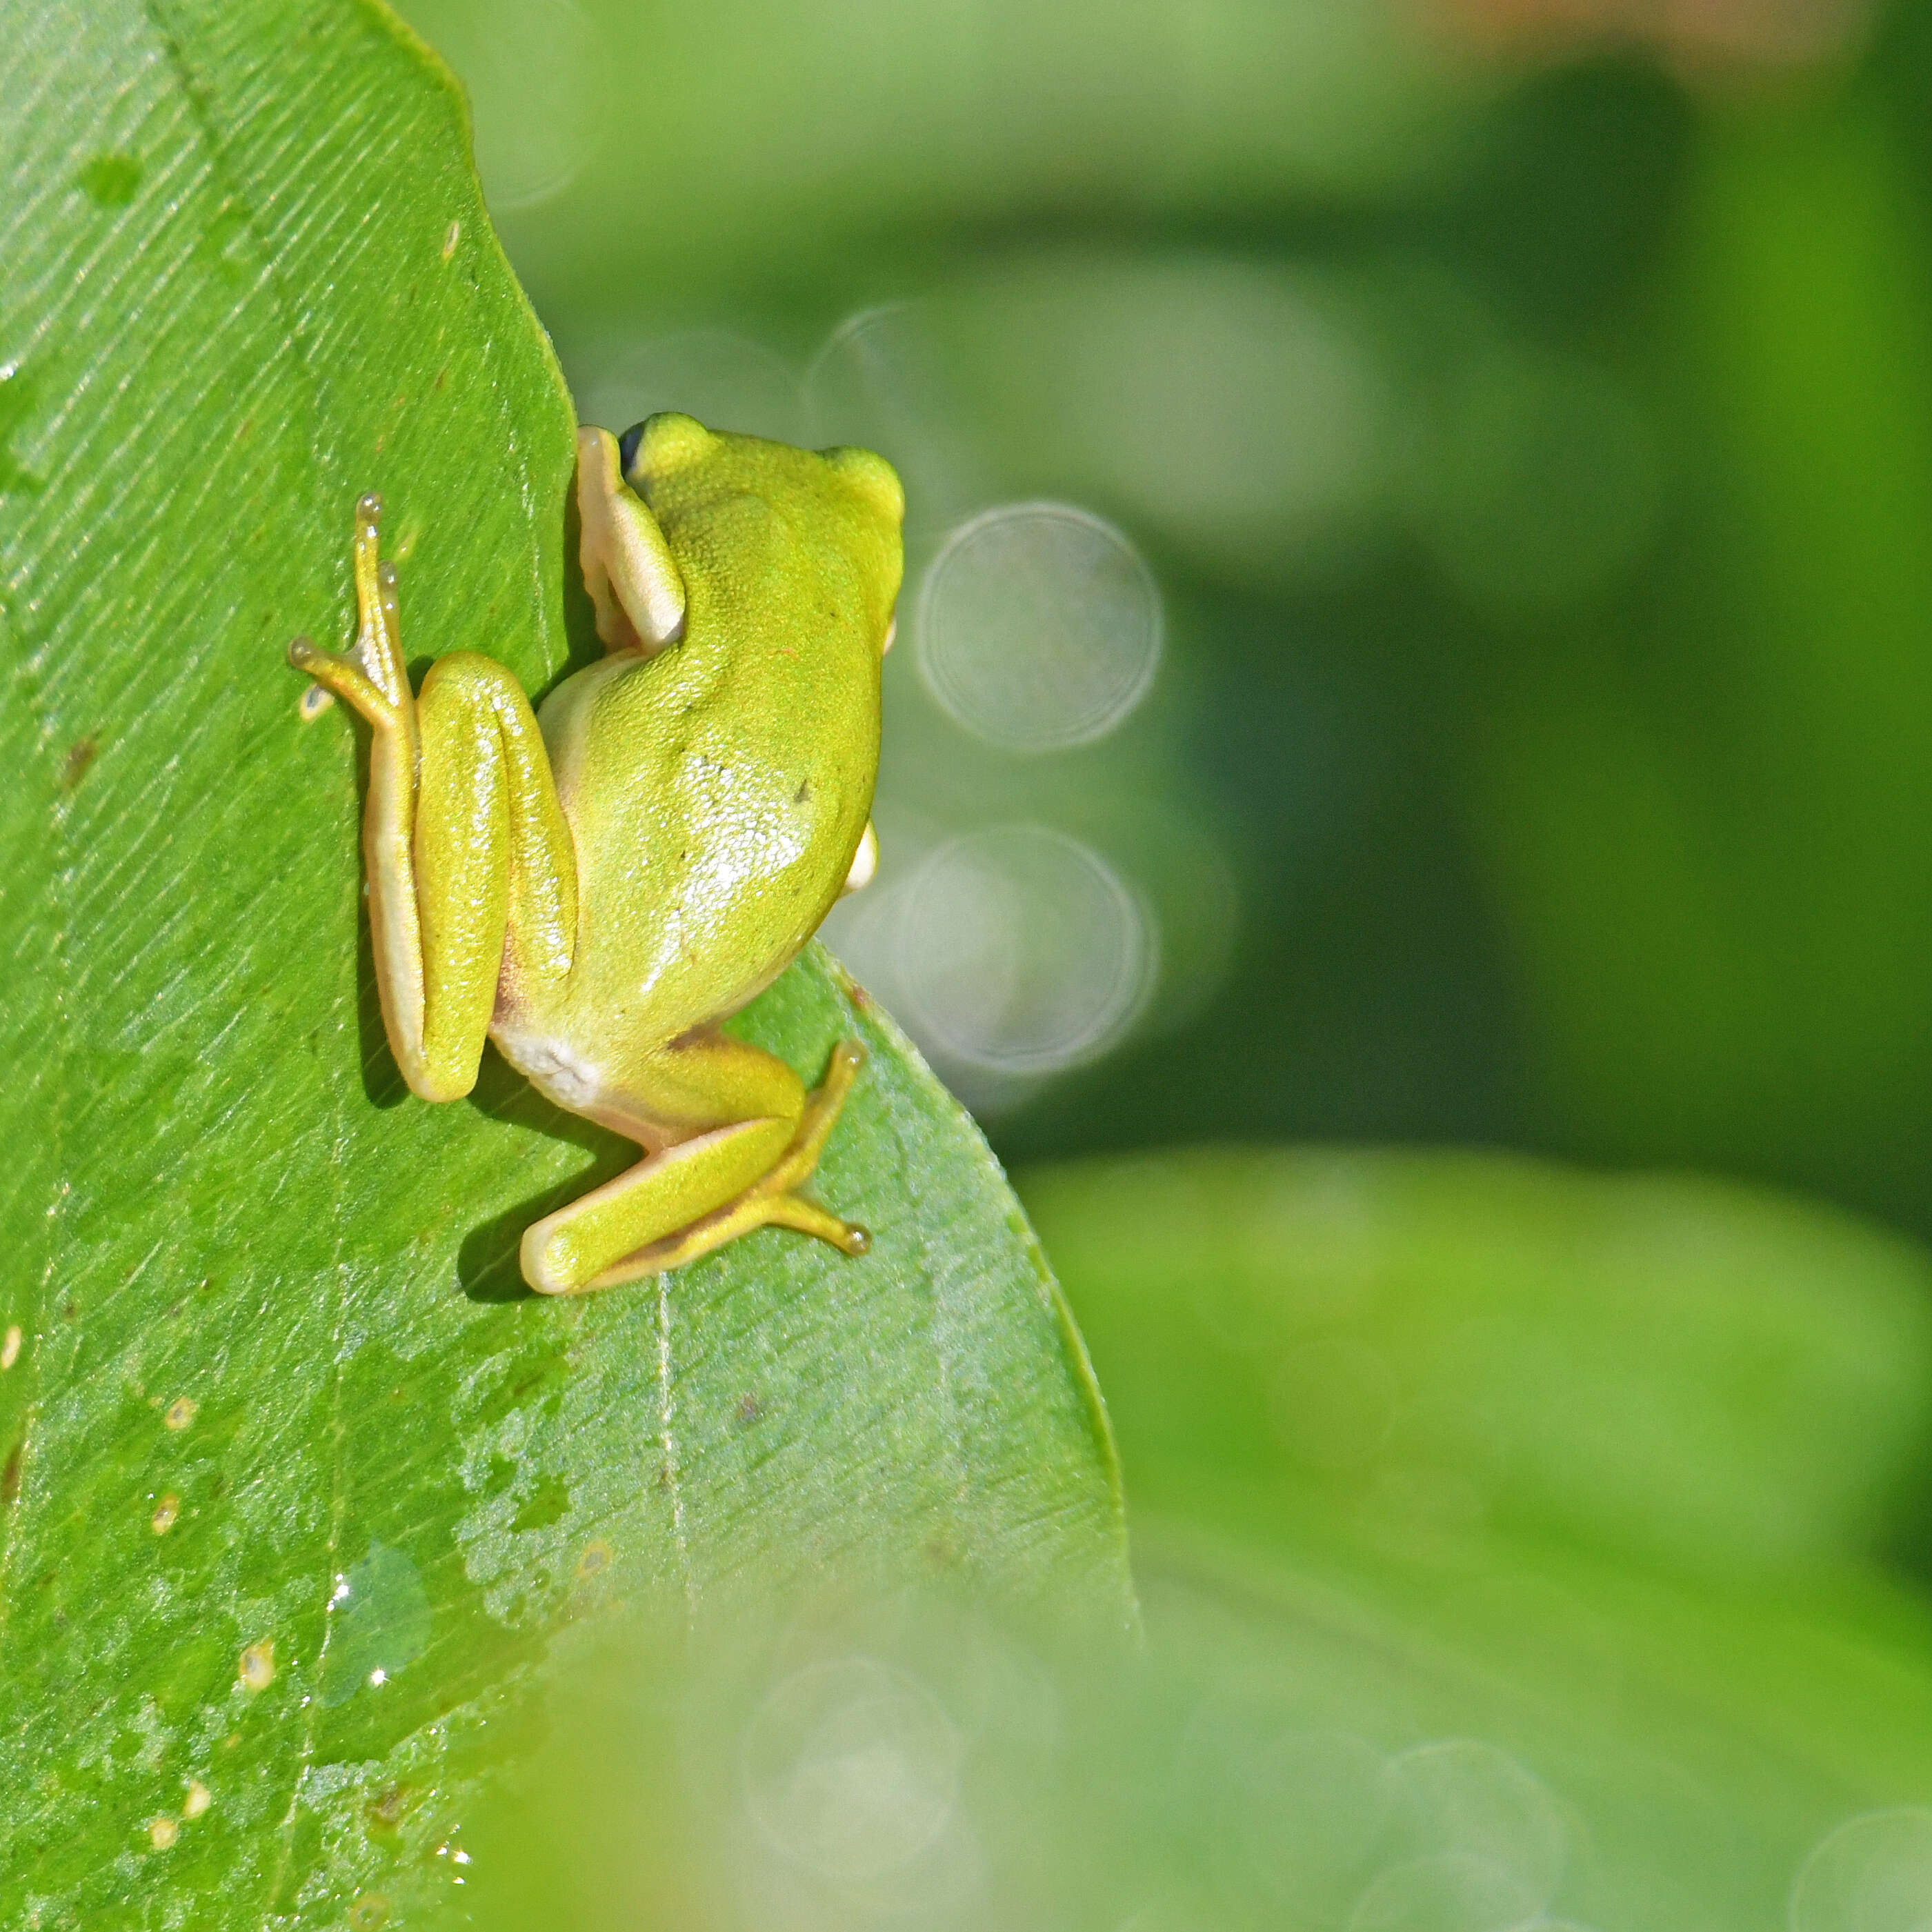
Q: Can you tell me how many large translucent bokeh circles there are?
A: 2